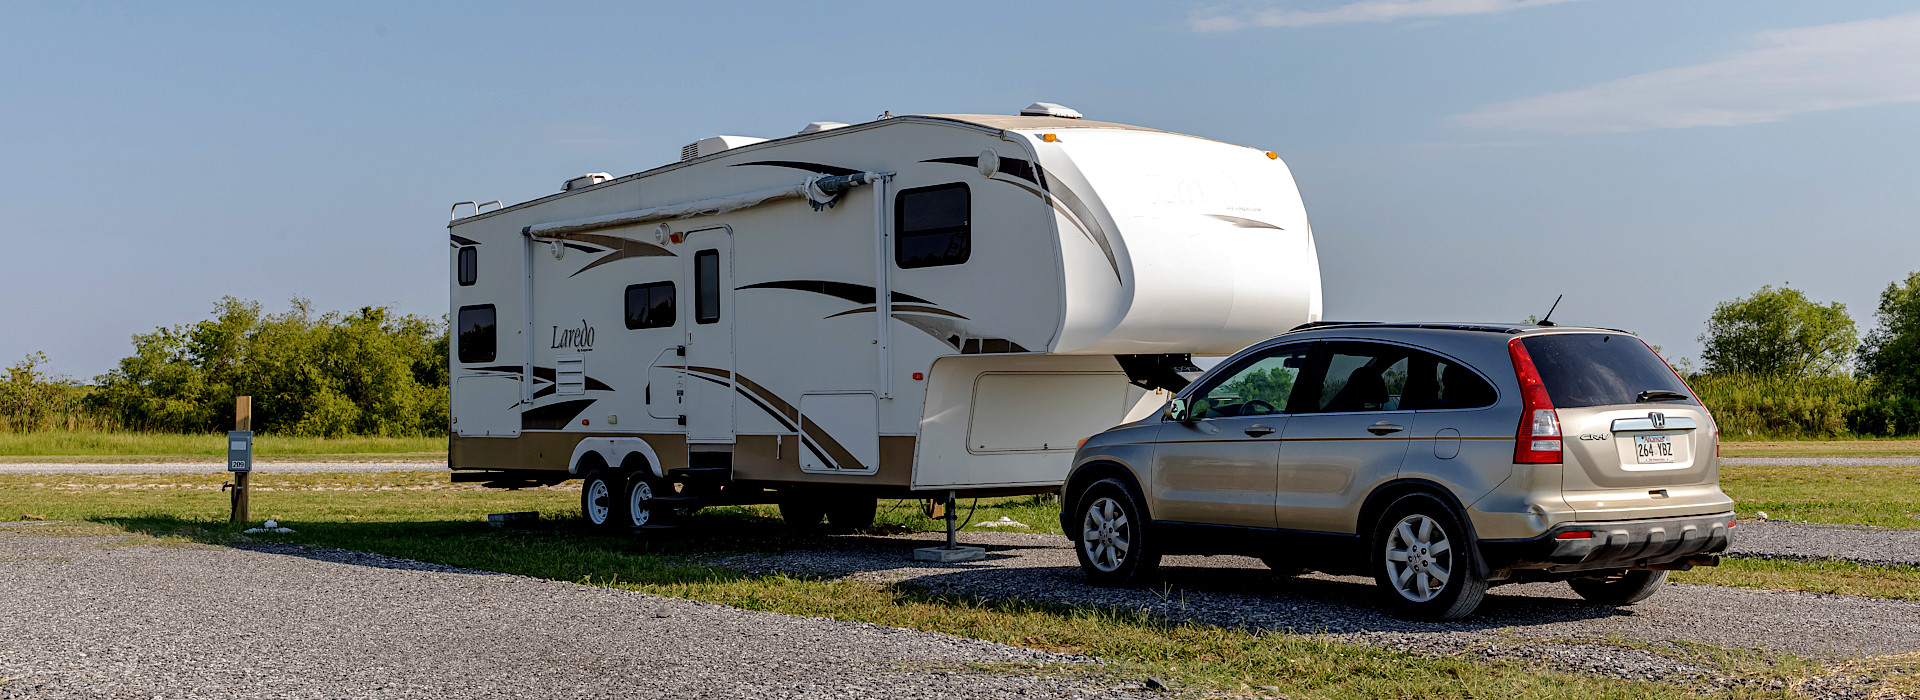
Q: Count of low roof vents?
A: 3